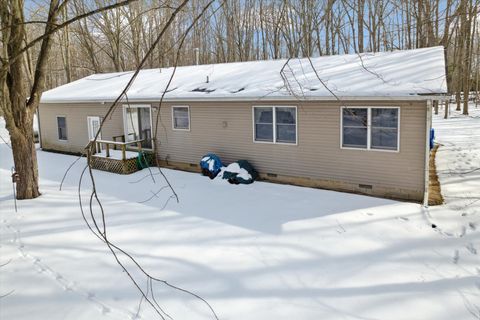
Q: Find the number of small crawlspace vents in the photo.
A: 3